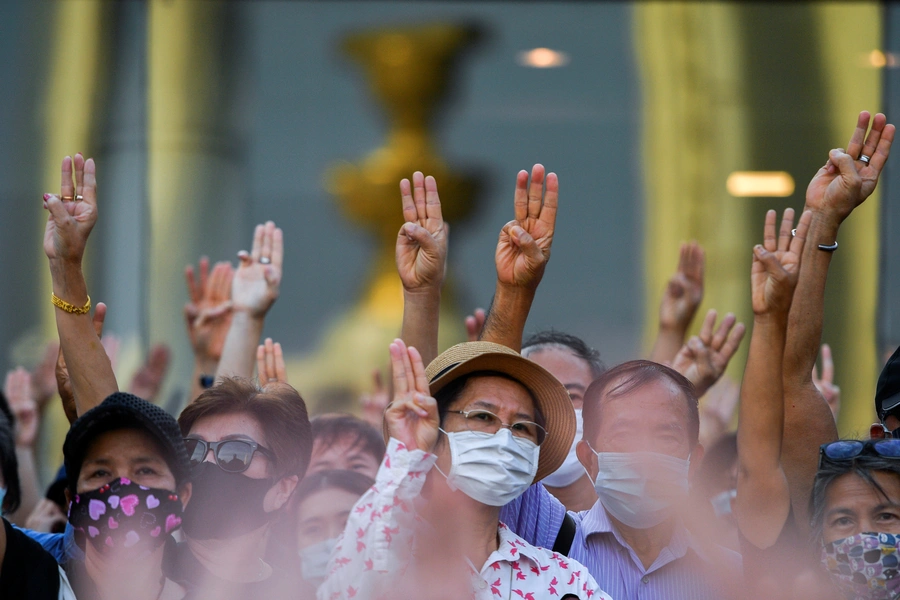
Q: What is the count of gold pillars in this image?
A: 4